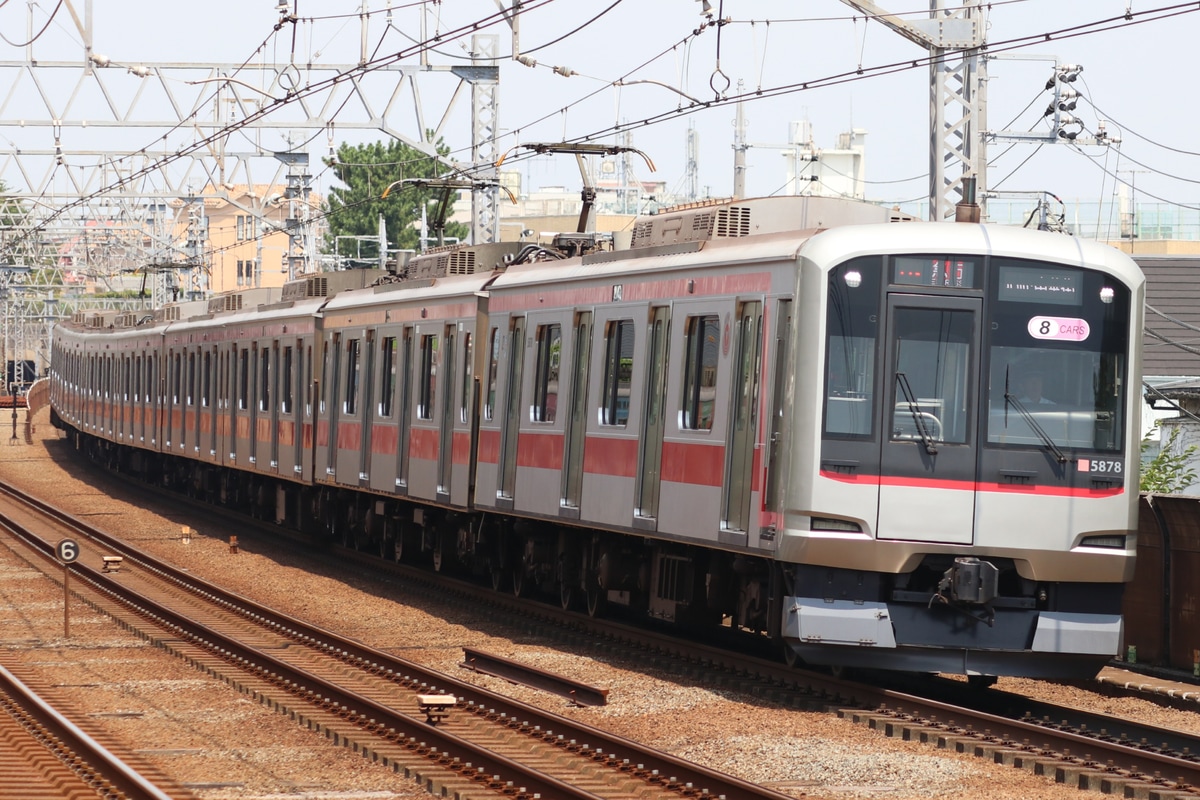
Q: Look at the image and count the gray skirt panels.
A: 2